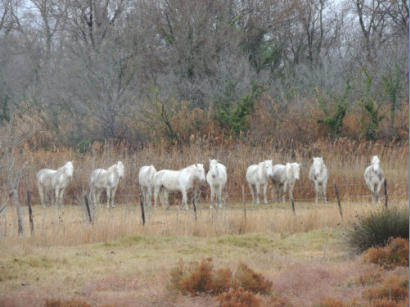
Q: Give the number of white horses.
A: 9